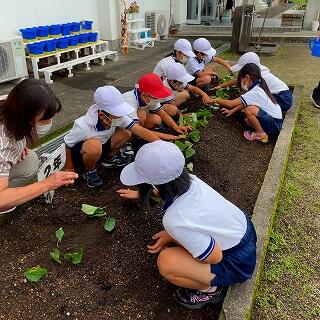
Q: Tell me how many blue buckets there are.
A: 13